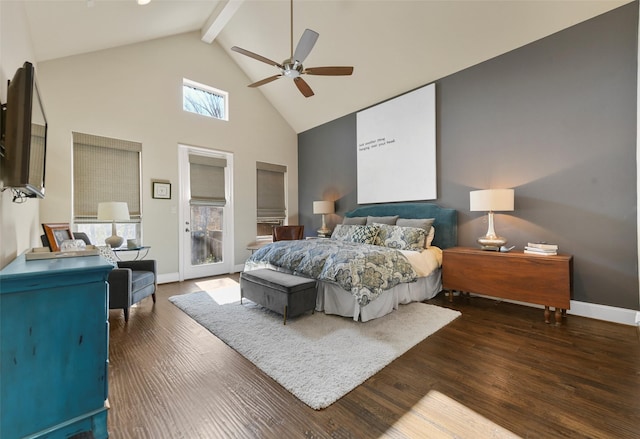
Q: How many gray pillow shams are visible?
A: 3